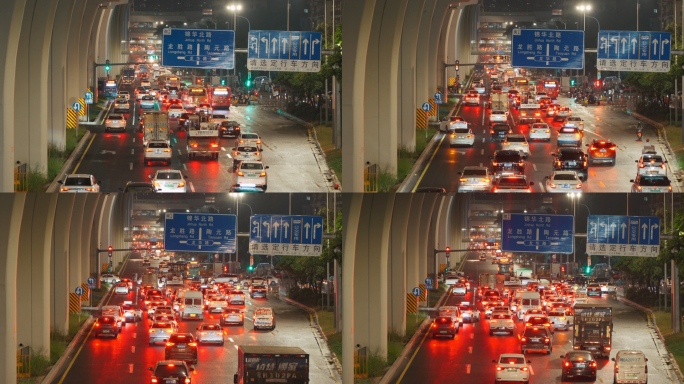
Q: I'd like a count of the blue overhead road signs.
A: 8